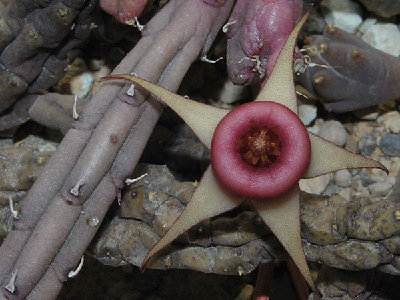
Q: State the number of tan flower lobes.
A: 5